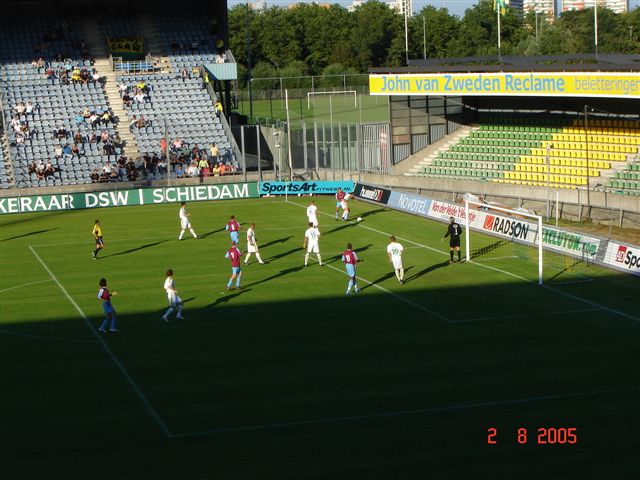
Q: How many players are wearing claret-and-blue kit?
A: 5